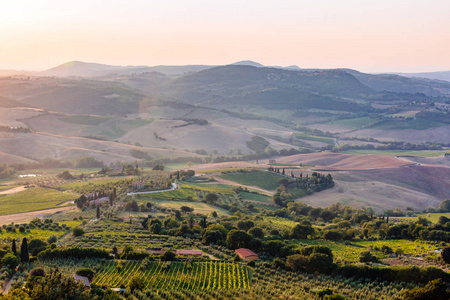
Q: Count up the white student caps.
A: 0